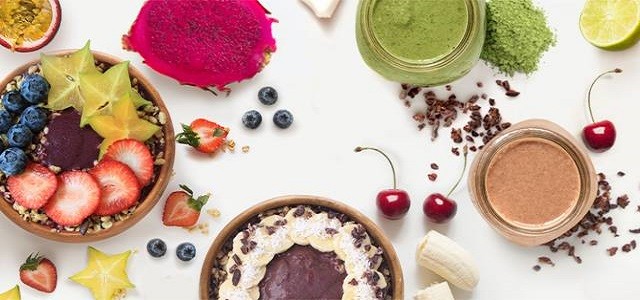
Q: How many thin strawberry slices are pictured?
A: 4